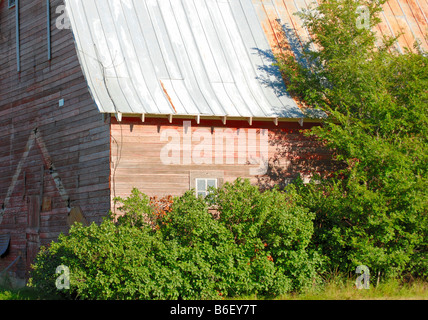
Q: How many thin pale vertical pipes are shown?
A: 2